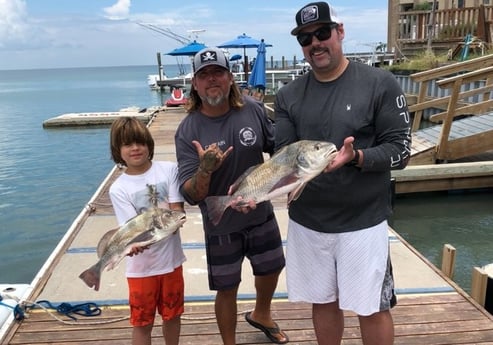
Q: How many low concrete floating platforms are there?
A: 1